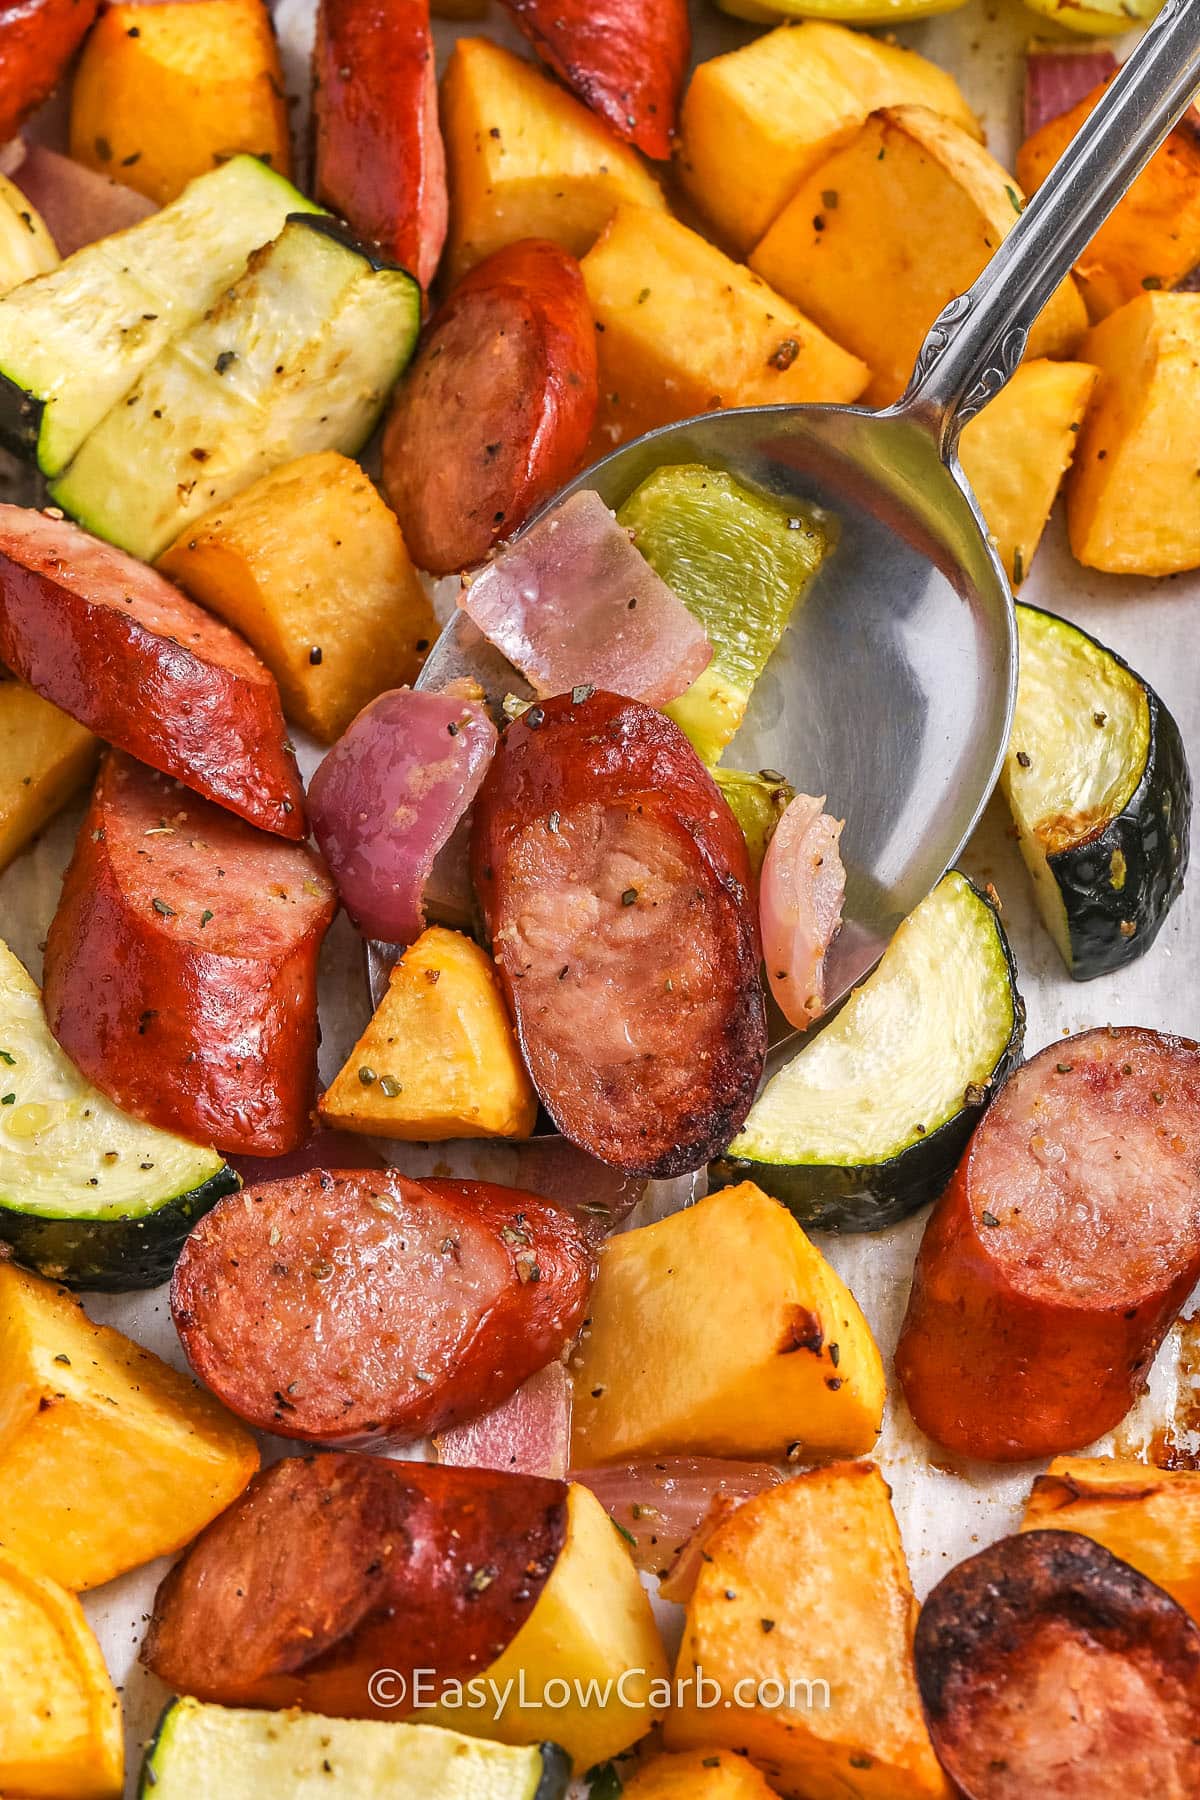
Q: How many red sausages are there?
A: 11